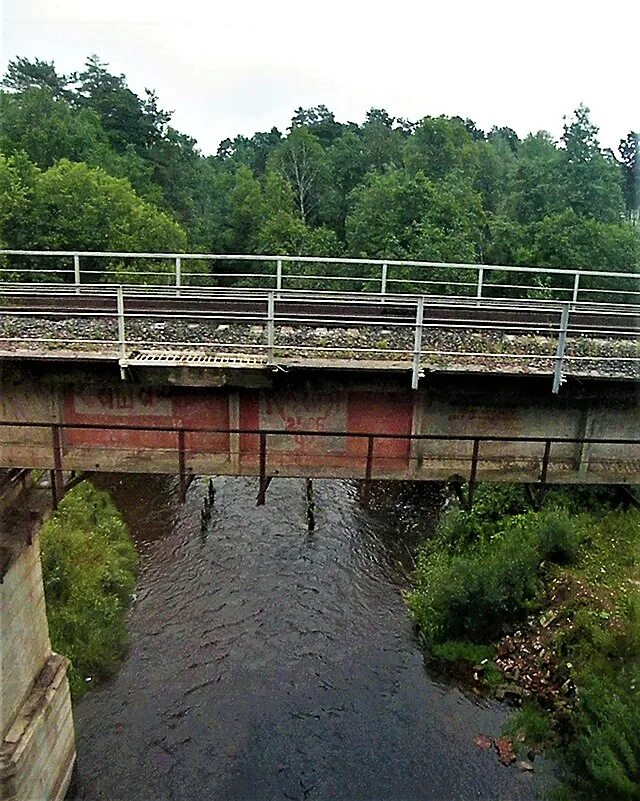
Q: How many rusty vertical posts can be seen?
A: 6